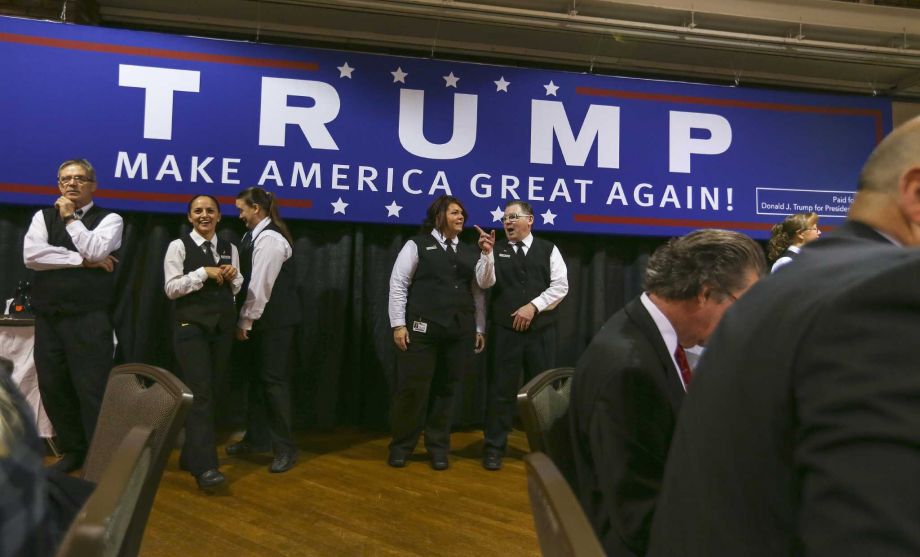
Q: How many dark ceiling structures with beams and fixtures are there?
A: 1